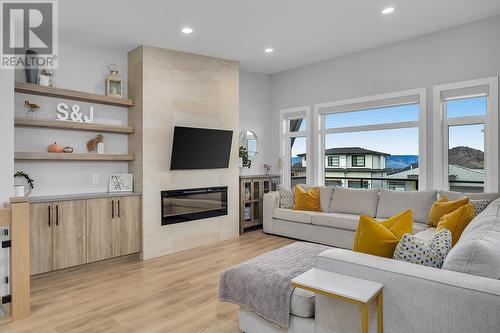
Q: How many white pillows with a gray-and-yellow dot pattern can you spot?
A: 3